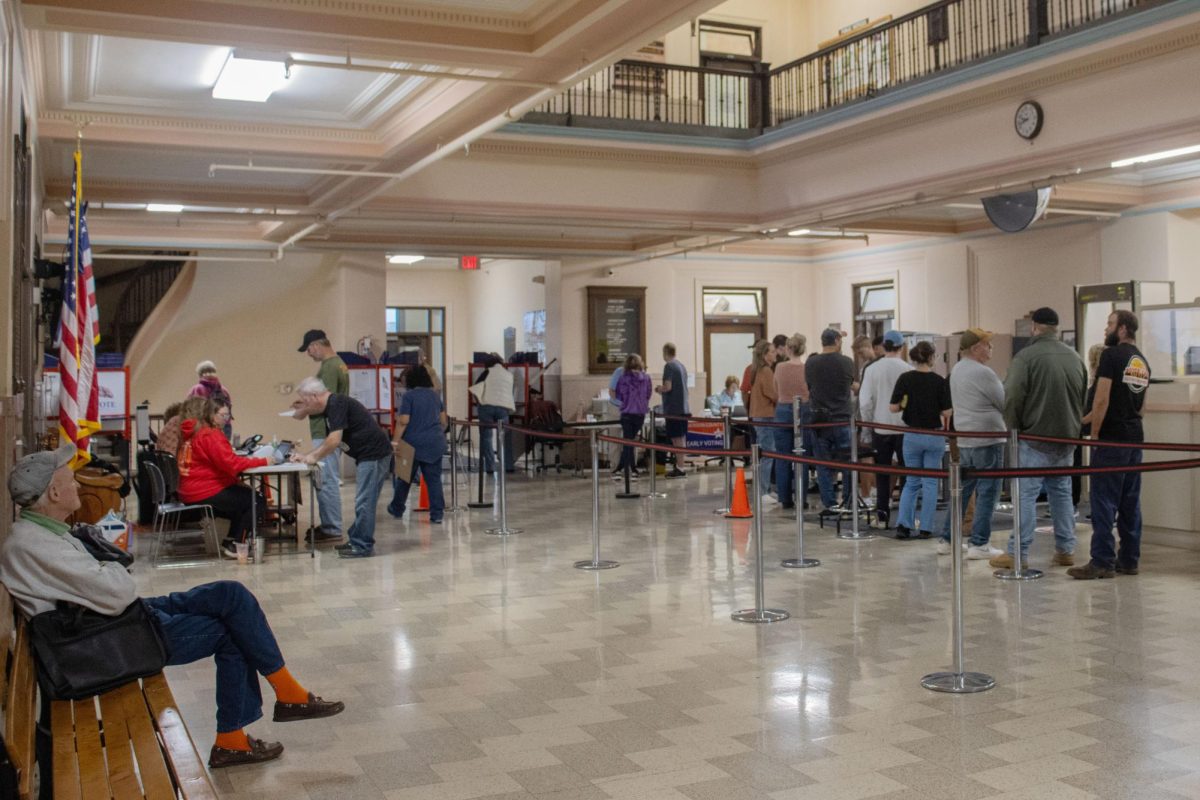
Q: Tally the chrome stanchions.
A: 10